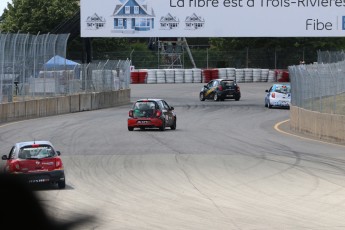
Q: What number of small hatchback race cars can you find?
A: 4